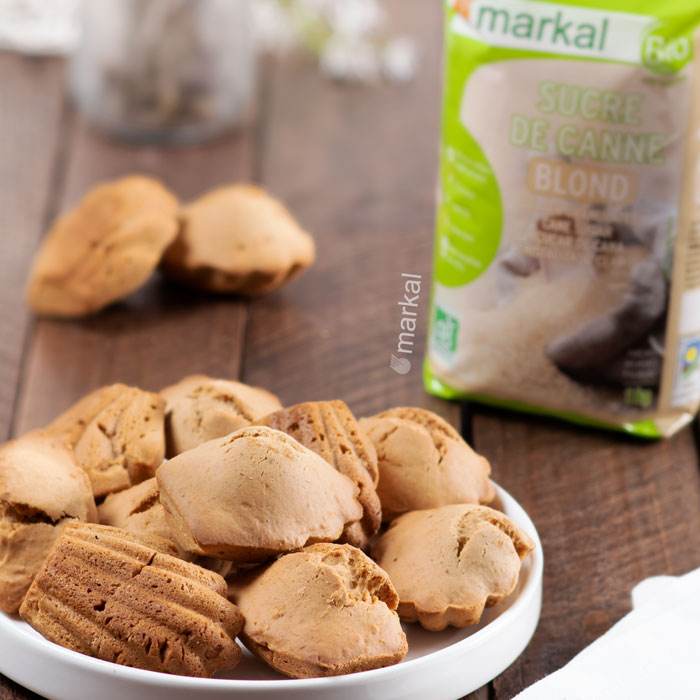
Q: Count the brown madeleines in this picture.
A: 12